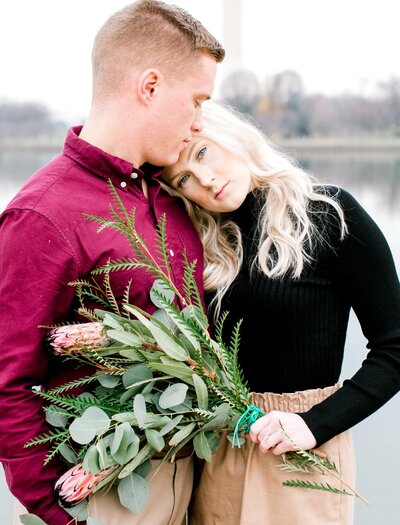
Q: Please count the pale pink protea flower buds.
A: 2